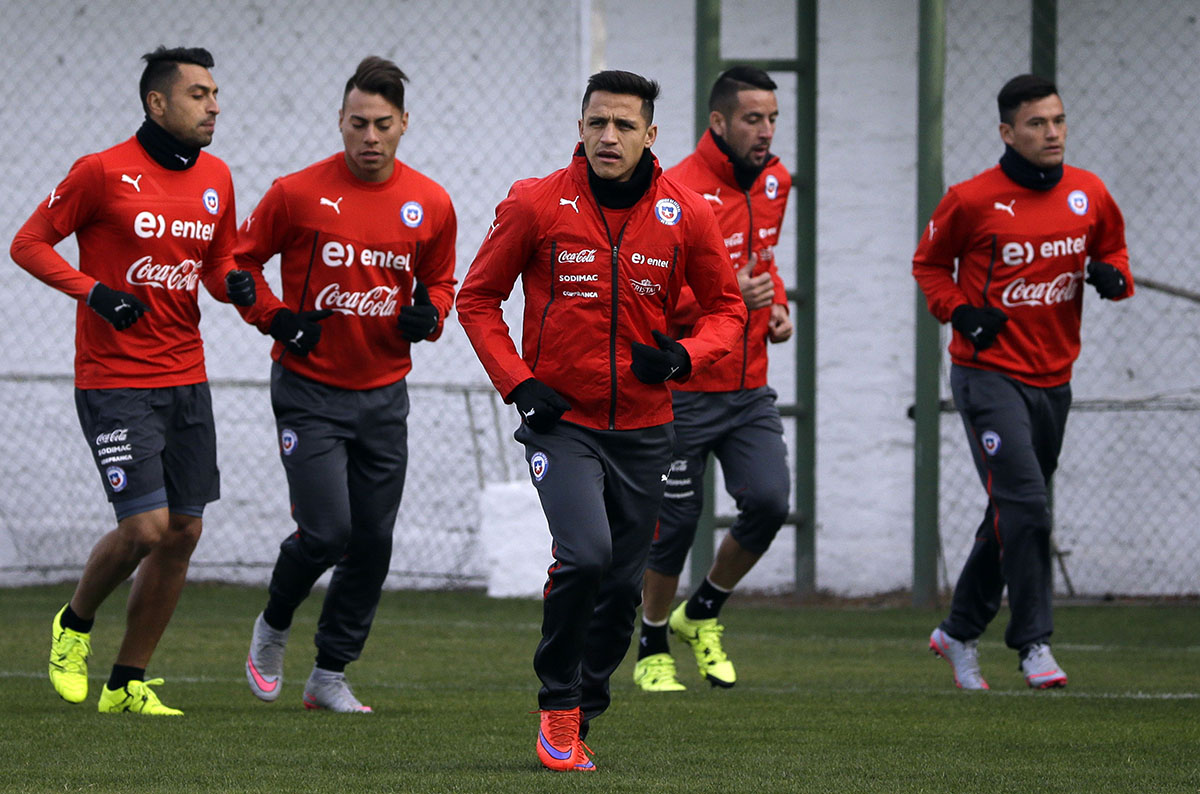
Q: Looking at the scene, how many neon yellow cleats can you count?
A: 4